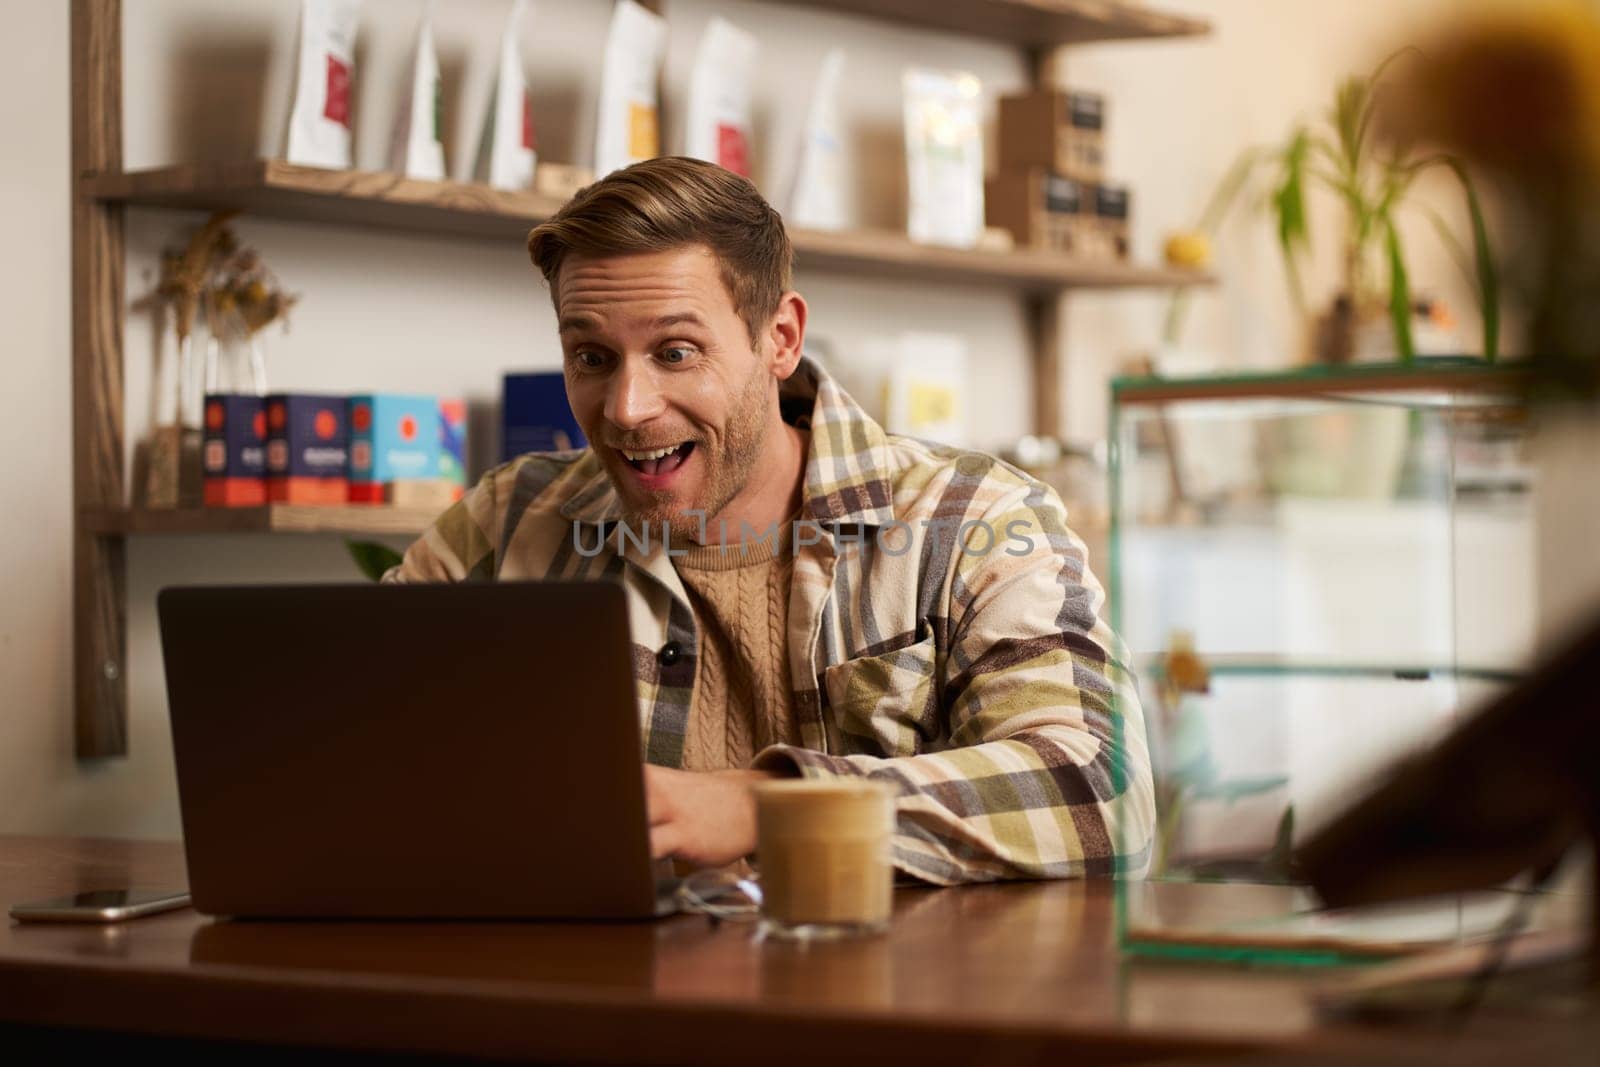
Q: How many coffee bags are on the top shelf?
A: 7